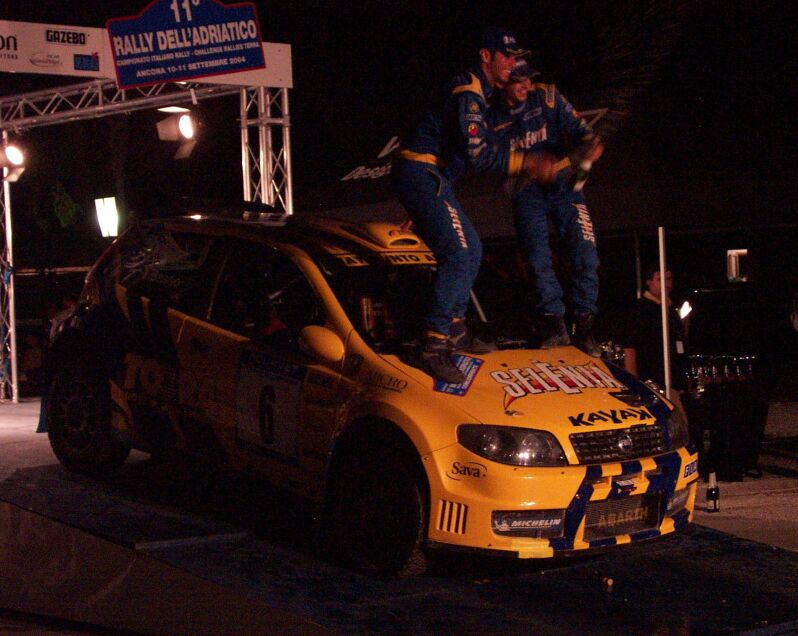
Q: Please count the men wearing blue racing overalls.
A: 2